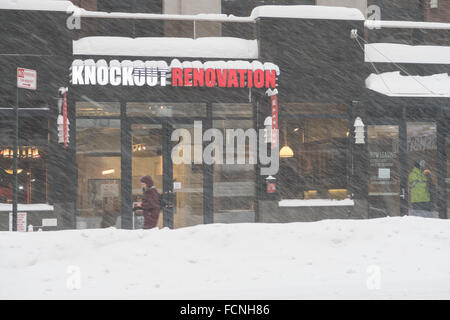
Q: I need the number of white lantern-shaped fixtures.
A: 3